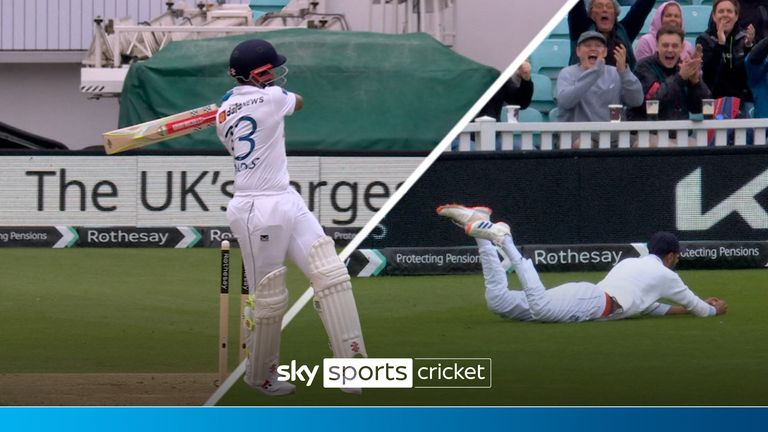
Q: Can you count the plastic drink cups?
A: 2